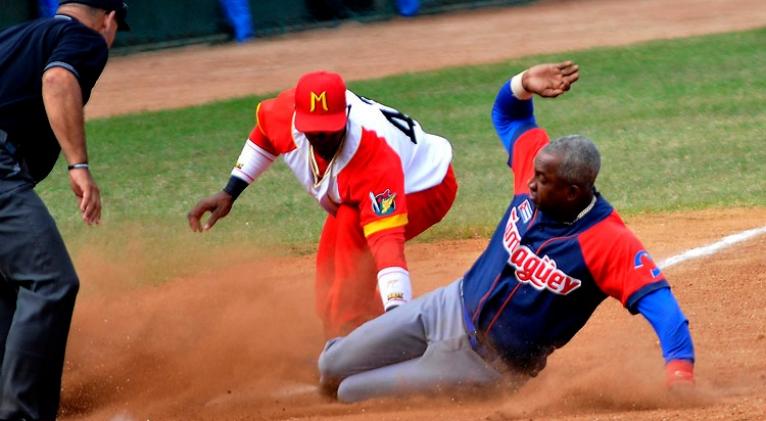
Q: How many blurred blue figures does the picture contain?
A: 3